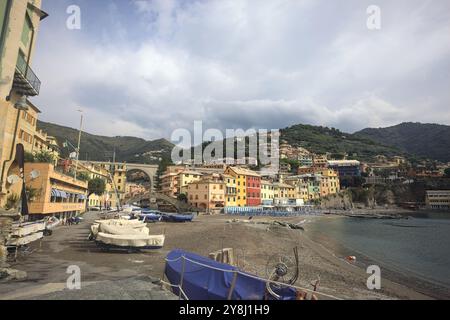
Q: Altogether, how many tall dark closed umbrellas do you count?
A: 1